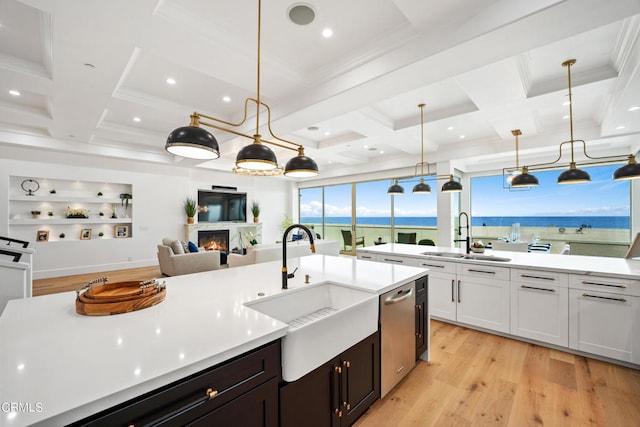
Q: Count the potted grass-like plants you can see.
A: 2